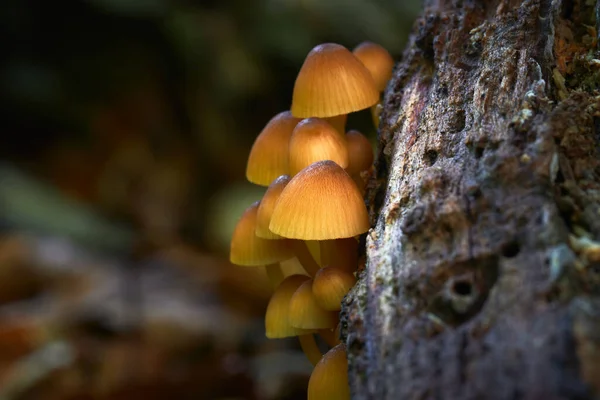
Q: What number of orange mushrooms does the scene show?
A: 12